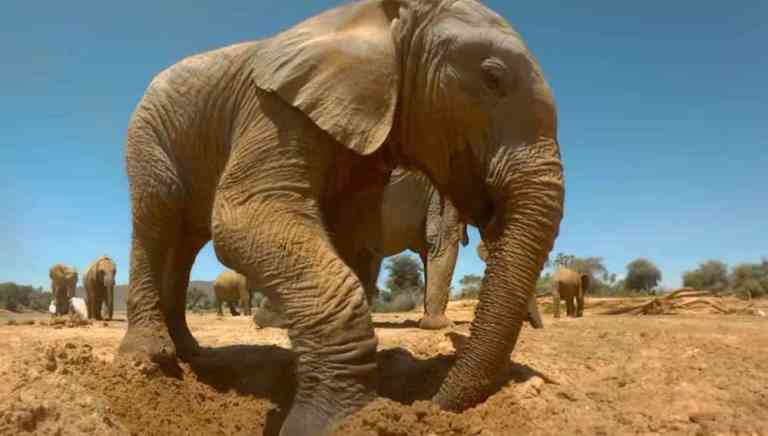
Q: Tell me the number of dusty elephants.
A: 6